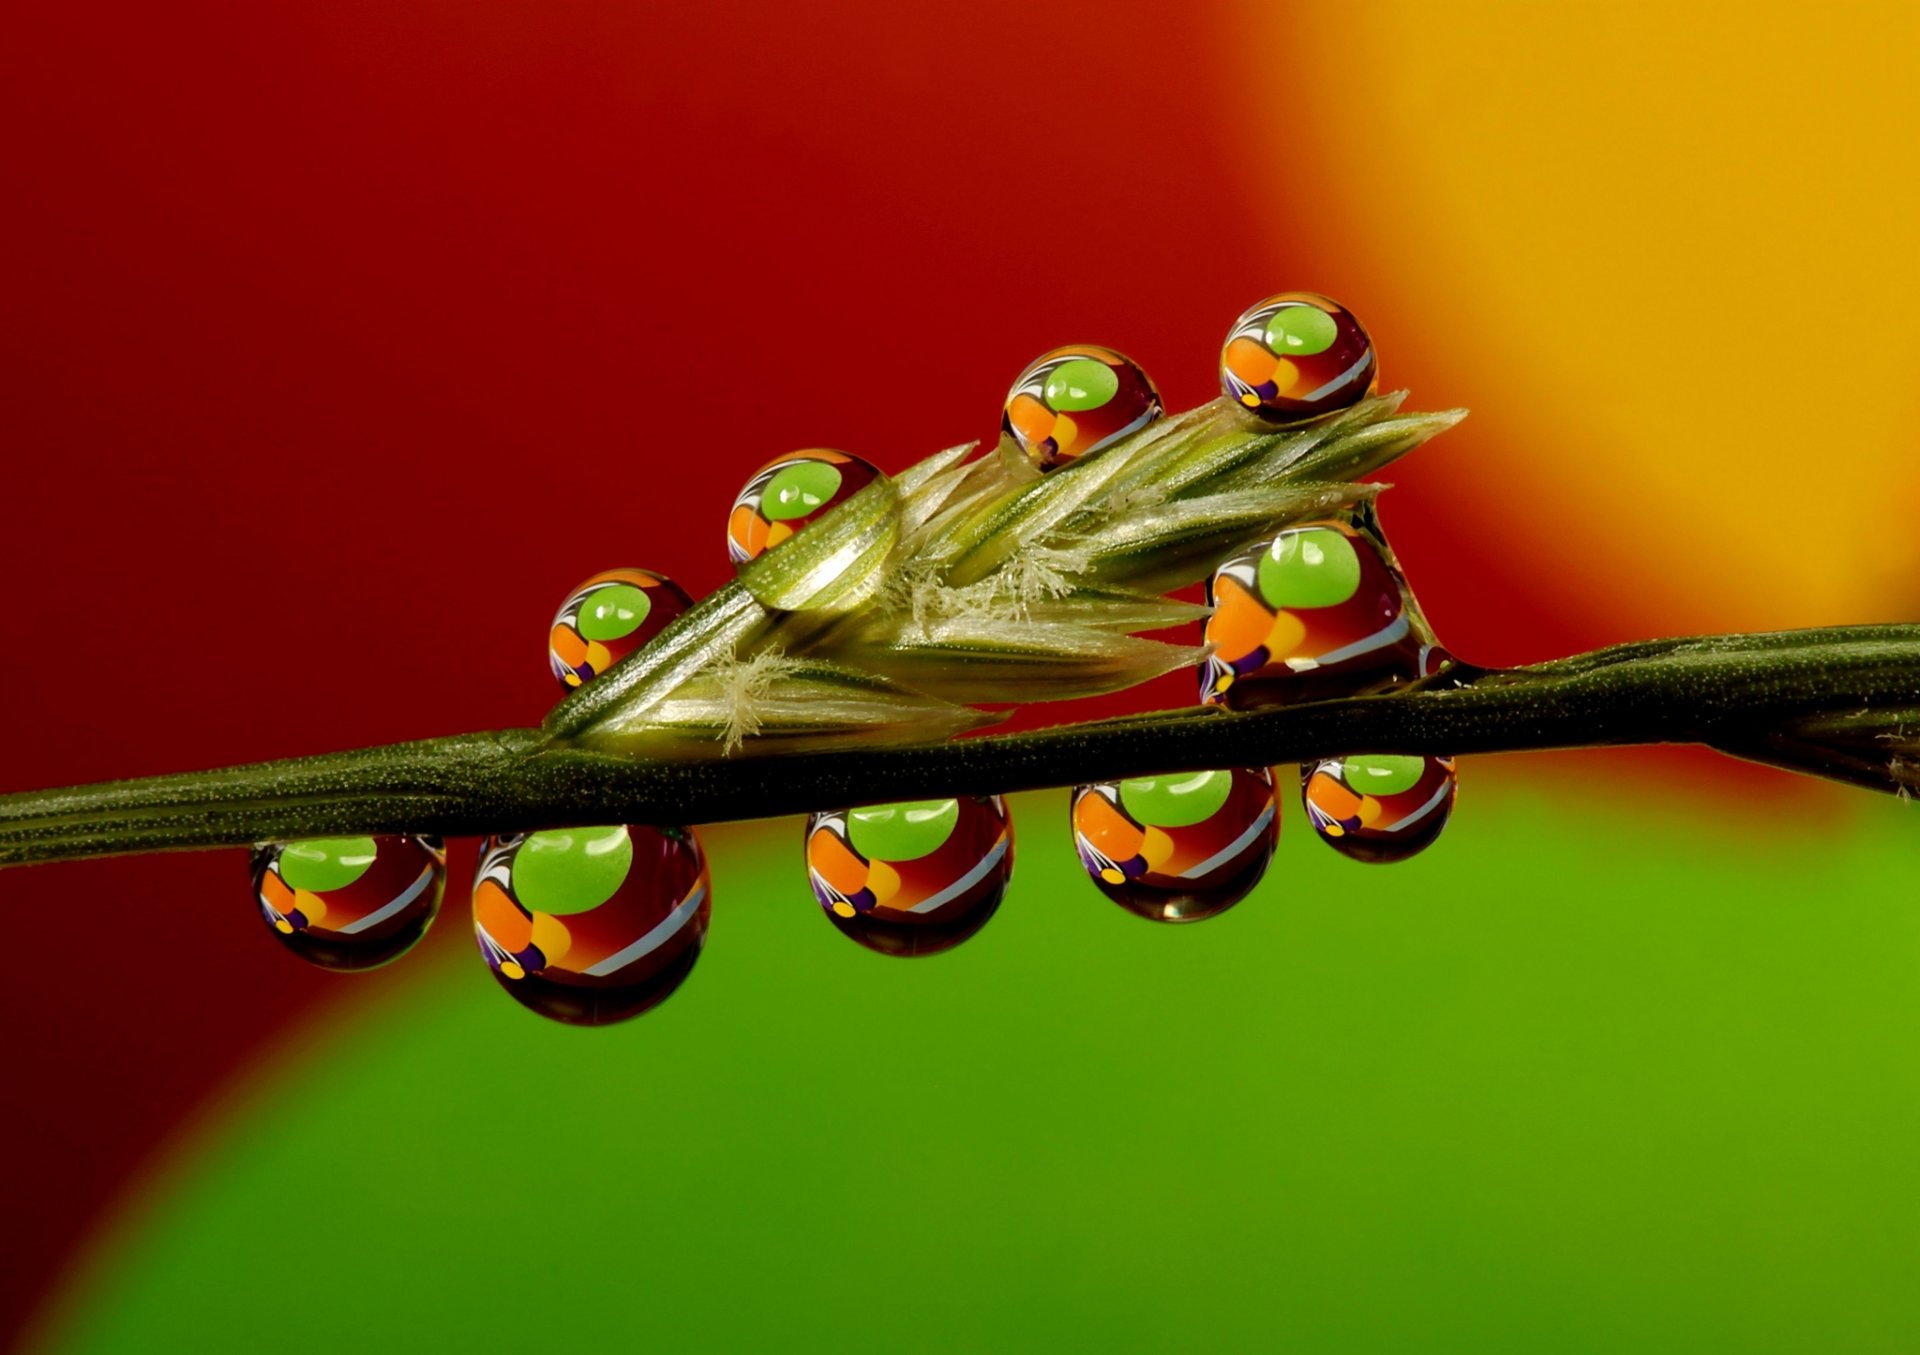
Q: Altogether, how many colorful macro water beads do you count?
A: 10